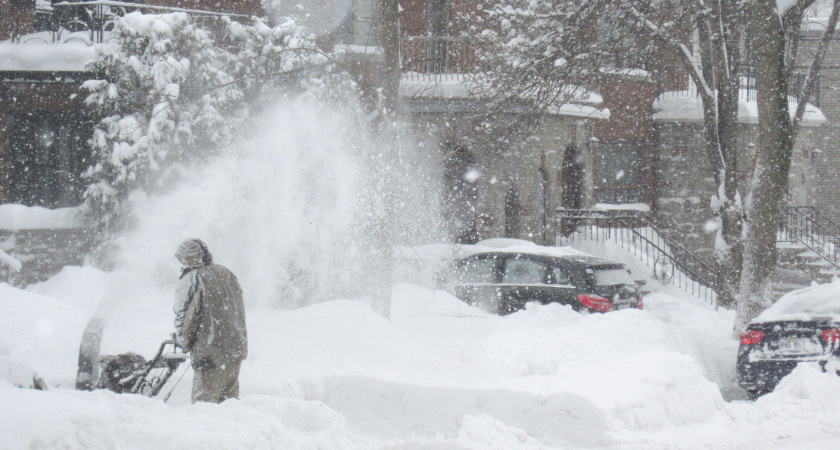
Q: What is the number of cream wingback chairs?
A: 0